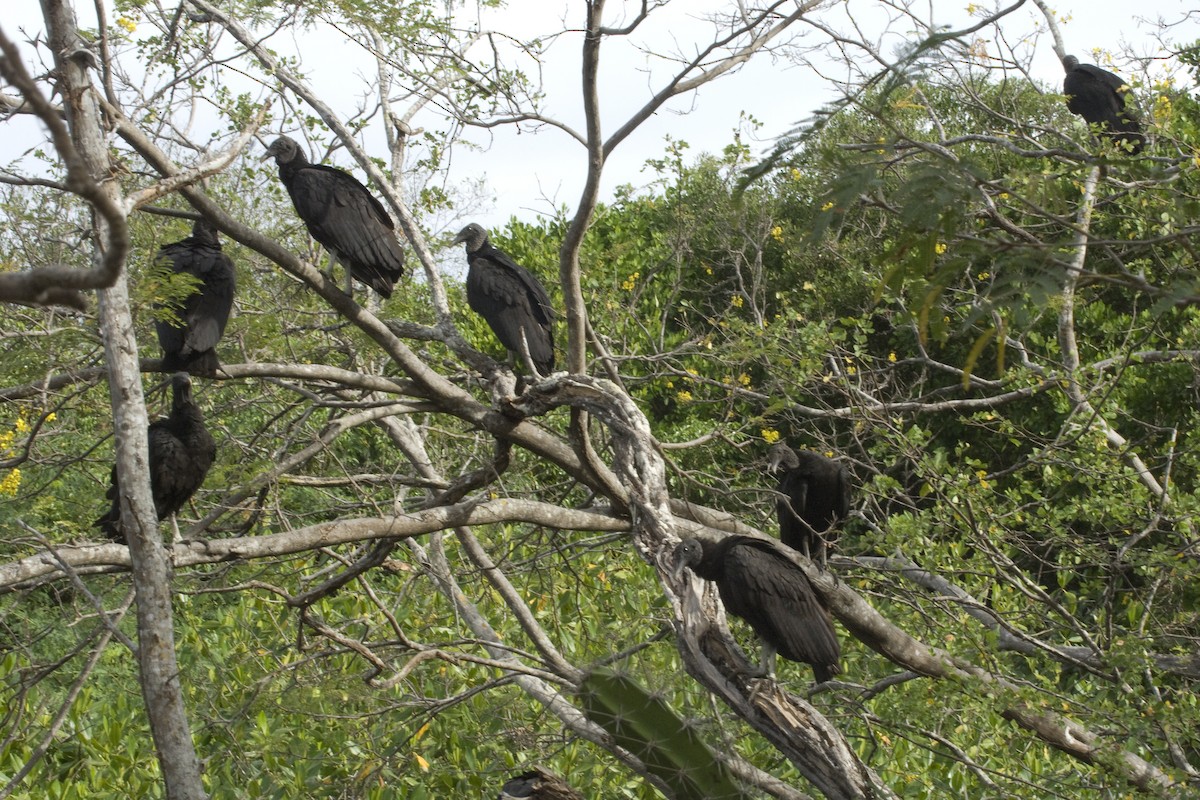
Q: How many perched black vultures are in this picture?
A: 7